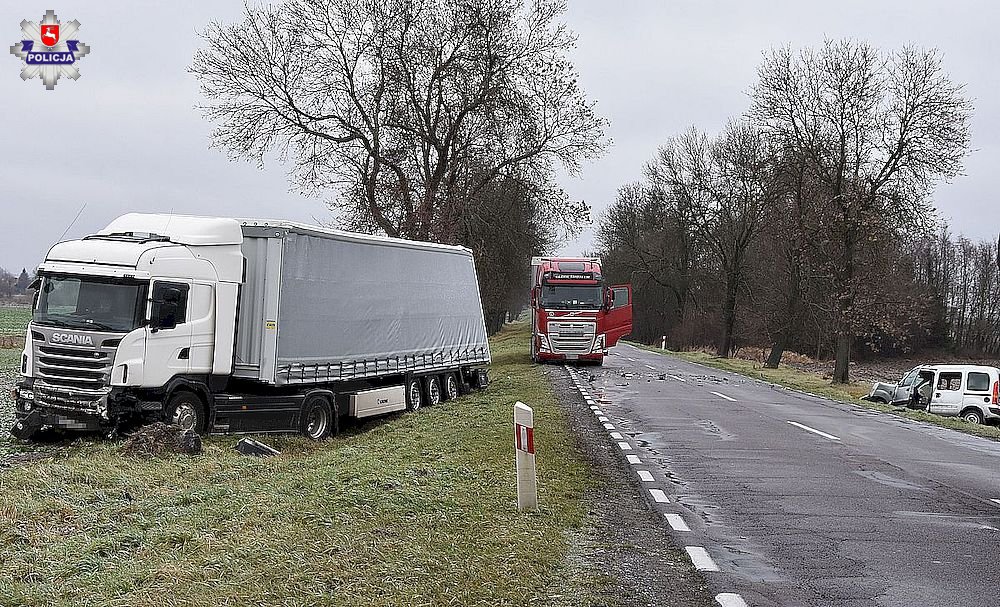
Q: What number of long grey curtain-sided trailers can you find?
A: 1